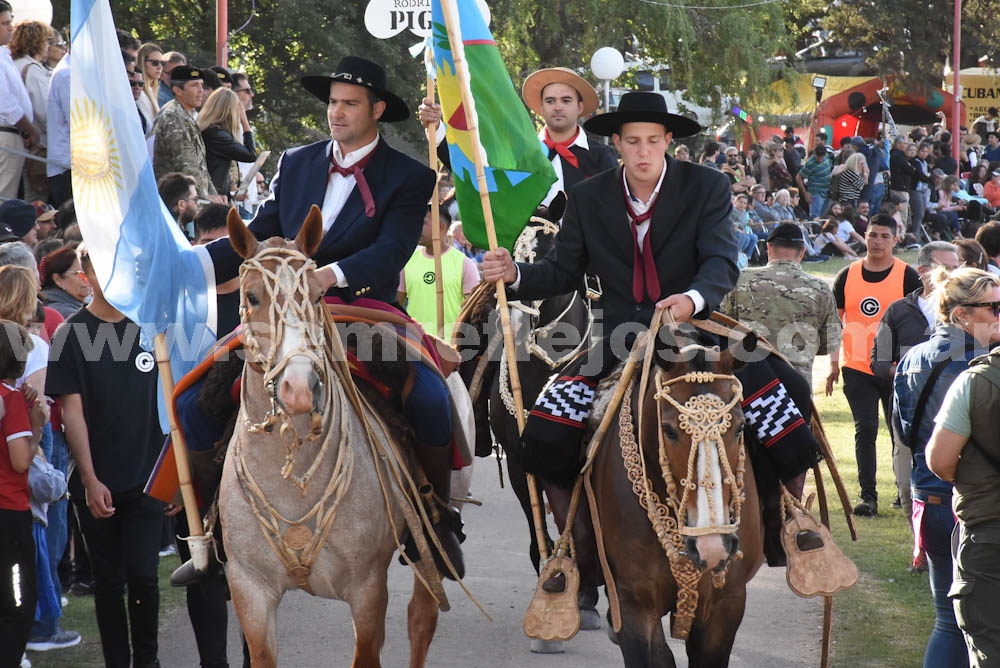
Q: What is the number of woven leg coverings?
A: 2